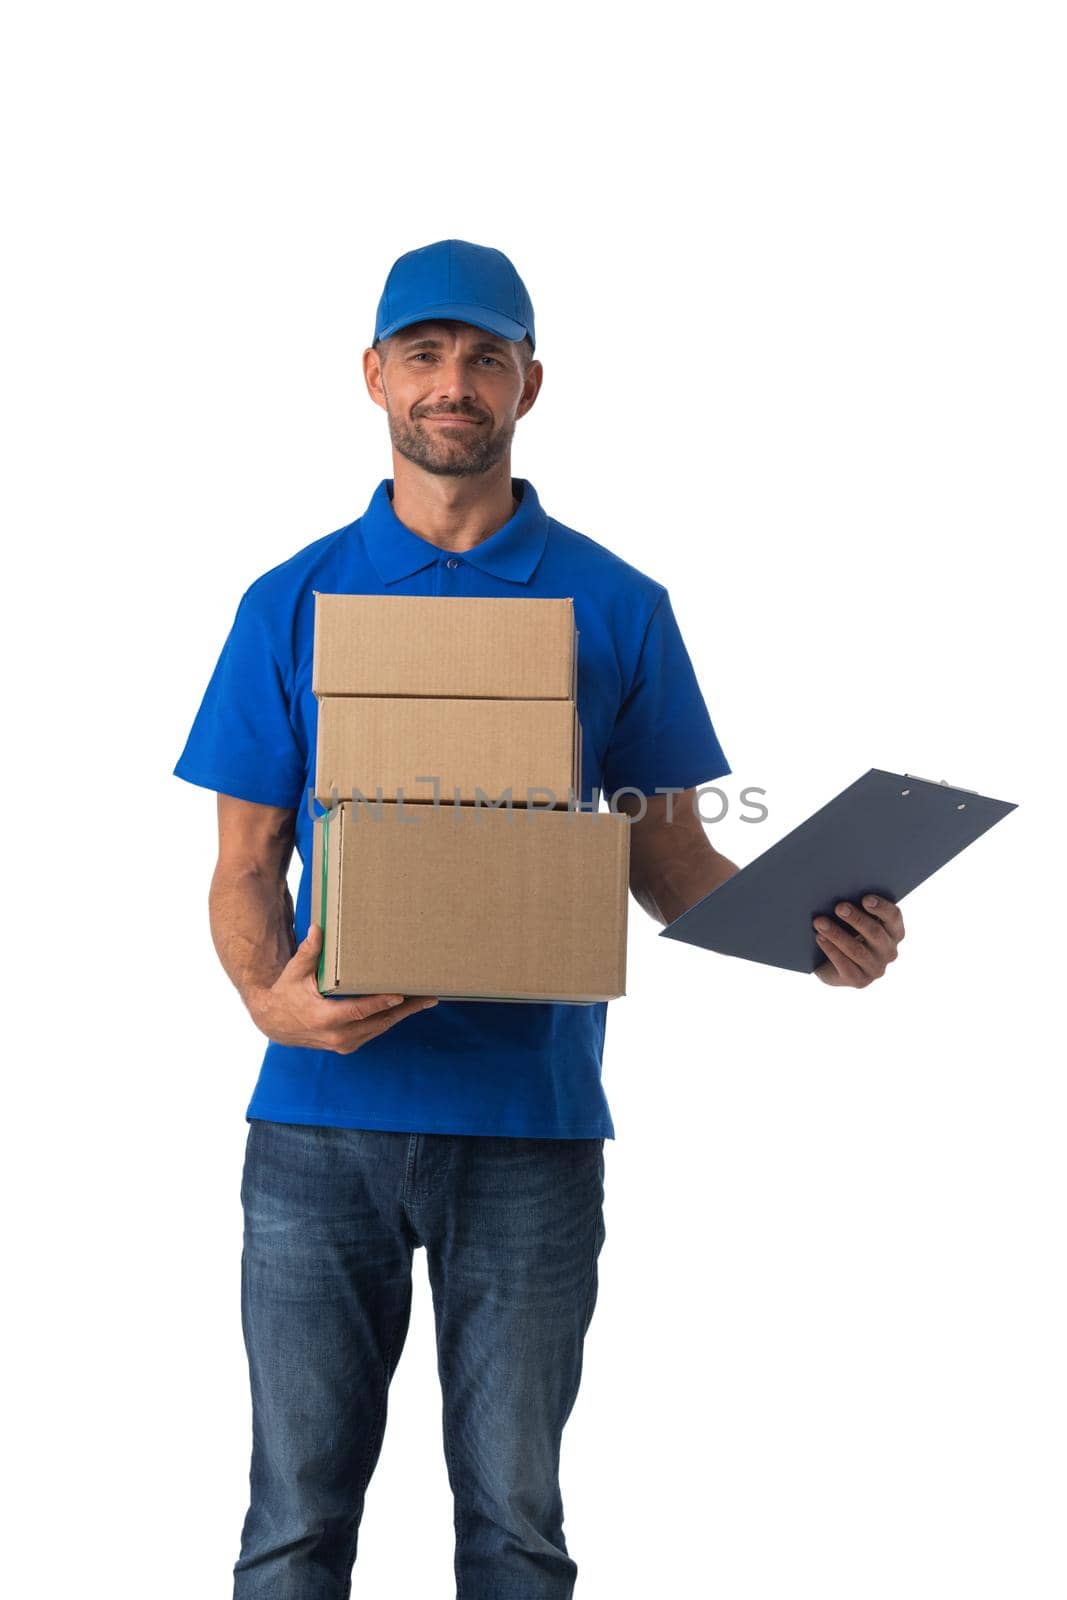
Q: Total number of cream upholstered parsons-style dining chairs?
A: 0